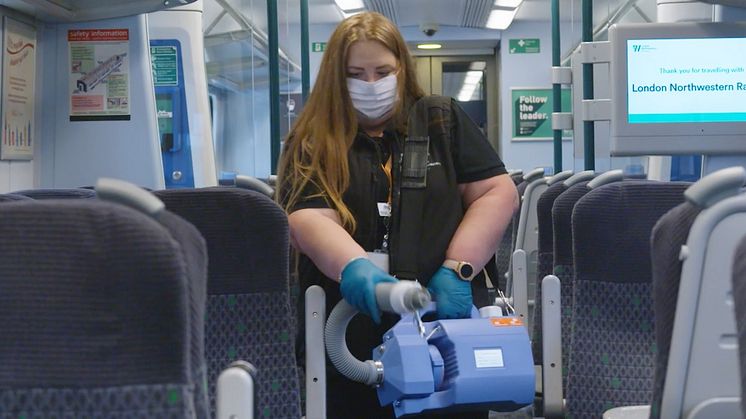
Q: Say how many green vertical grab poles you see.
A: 4